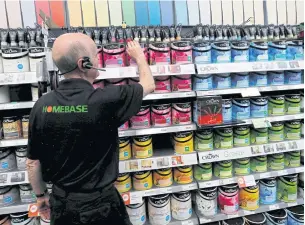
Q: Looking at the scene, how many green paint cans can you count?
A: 15